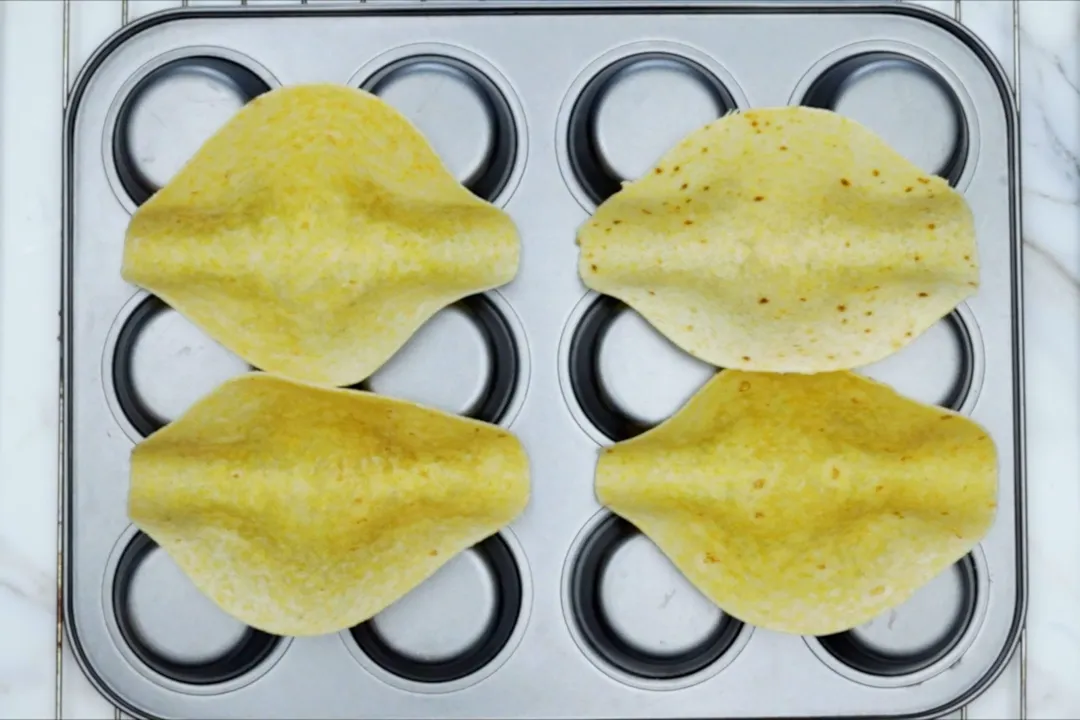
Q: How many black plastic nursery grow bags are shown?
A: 0